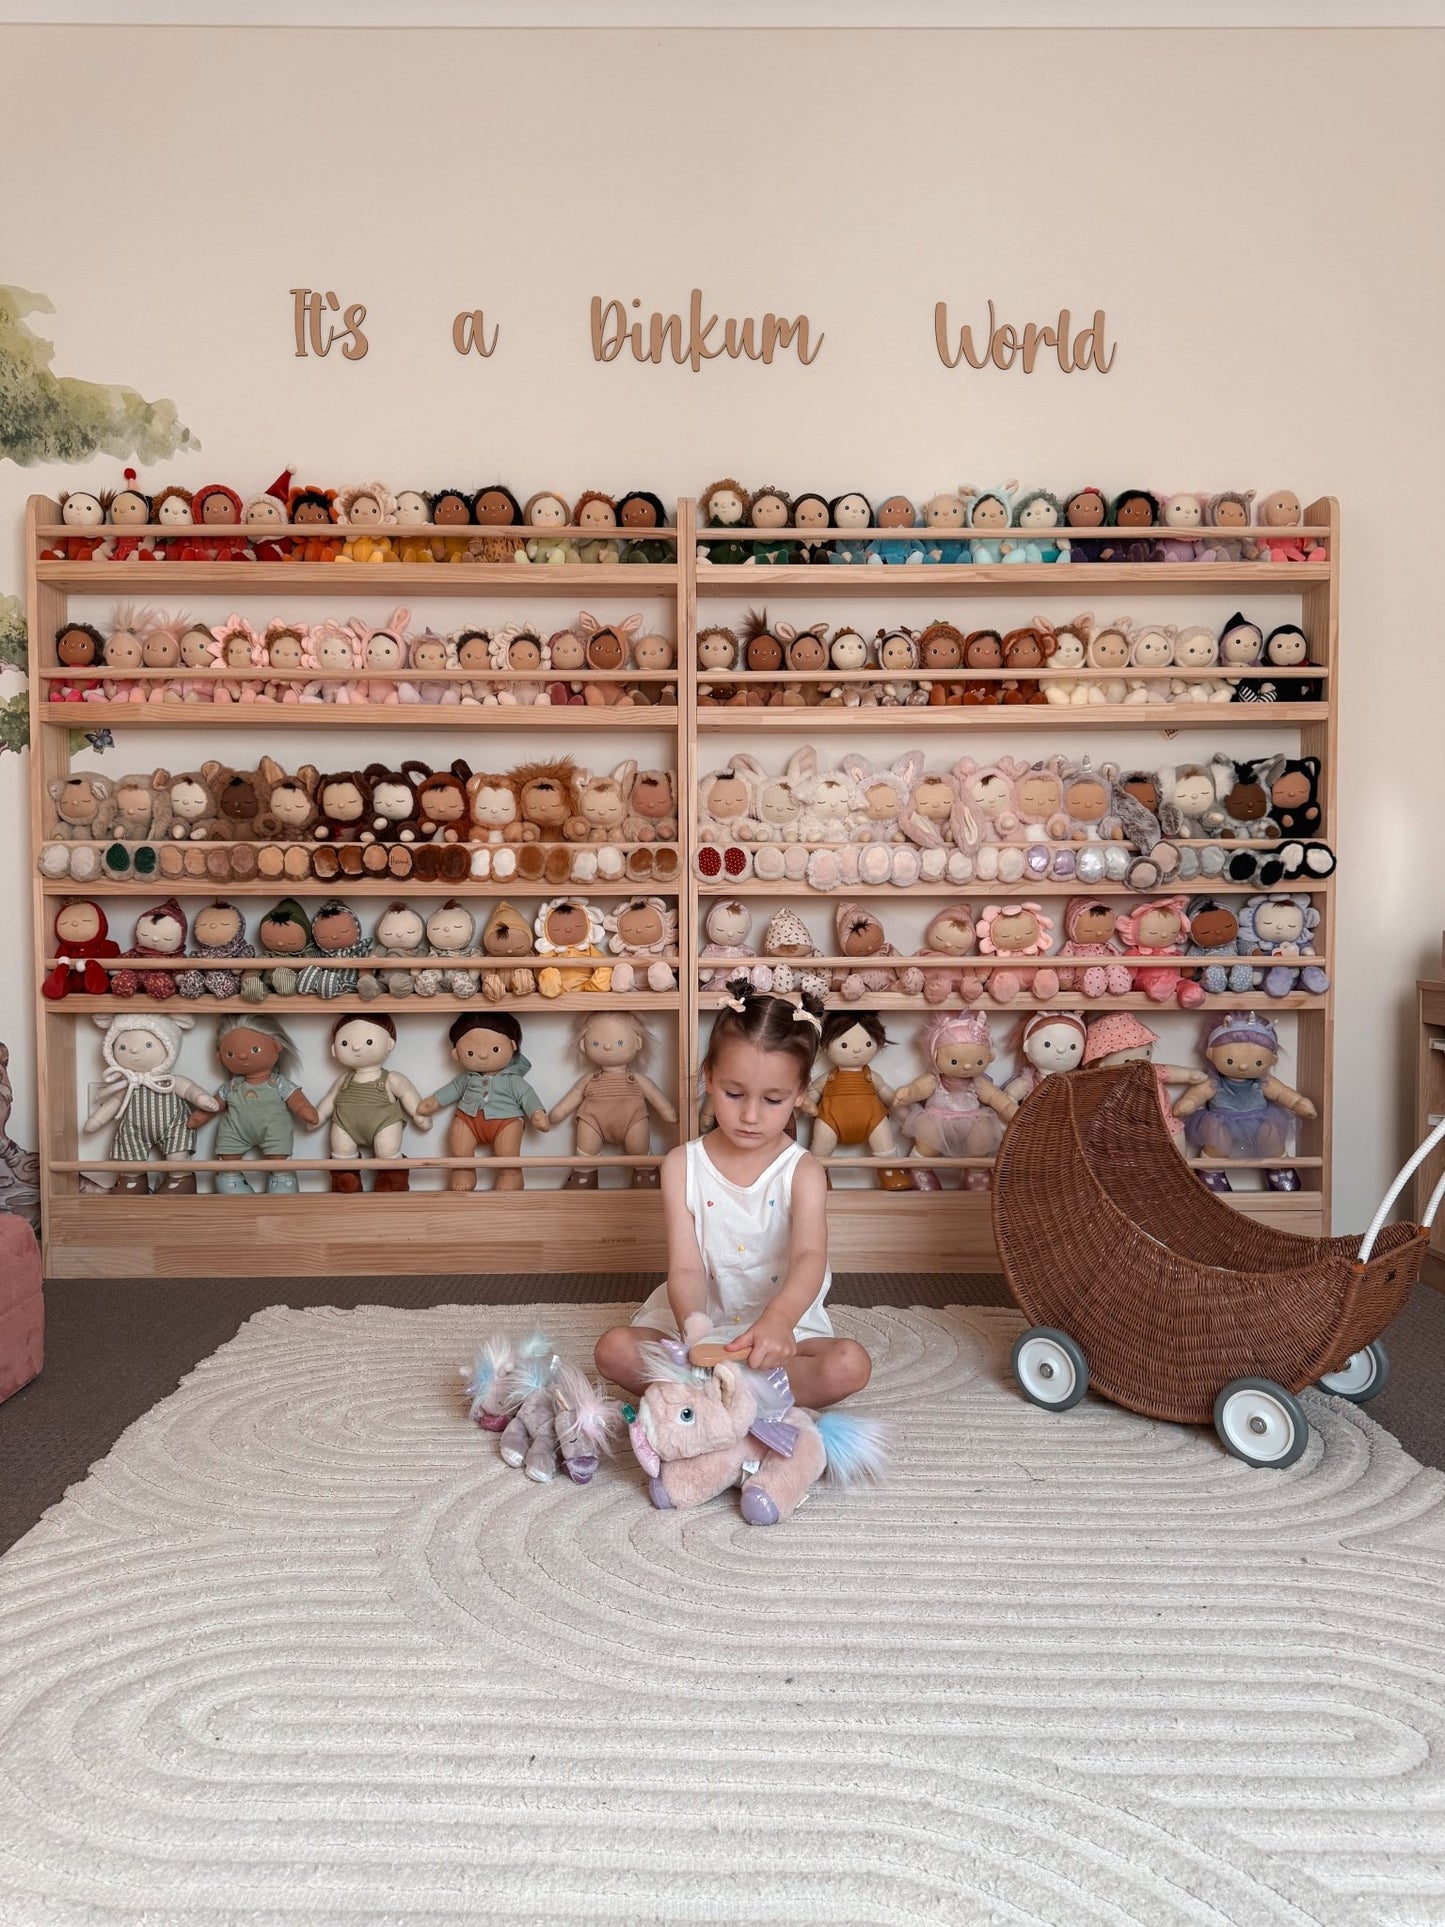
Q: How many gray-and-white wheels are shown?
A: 3